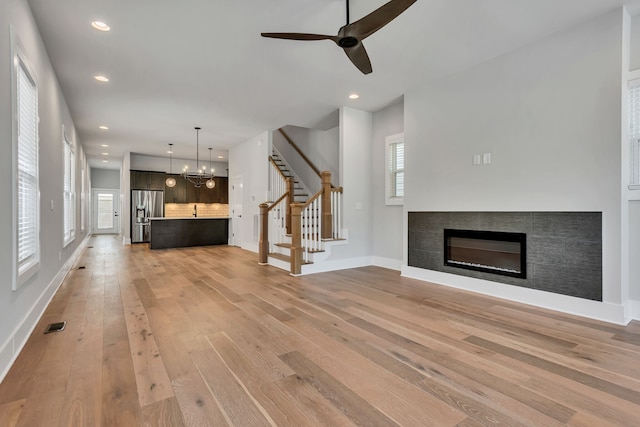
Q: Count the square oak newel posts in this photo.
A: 4